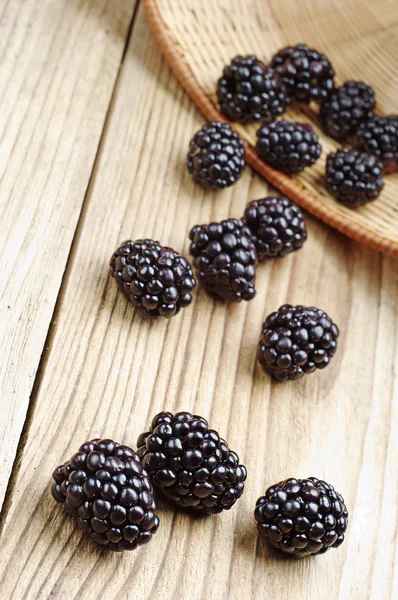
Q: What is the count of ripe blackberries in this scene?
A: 14